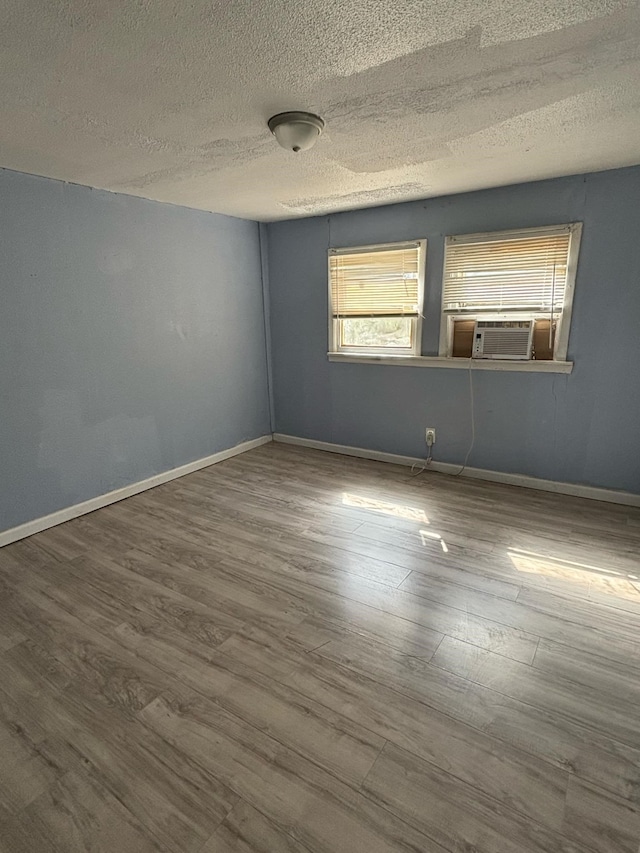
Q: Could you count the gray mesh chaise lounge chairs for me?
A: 0